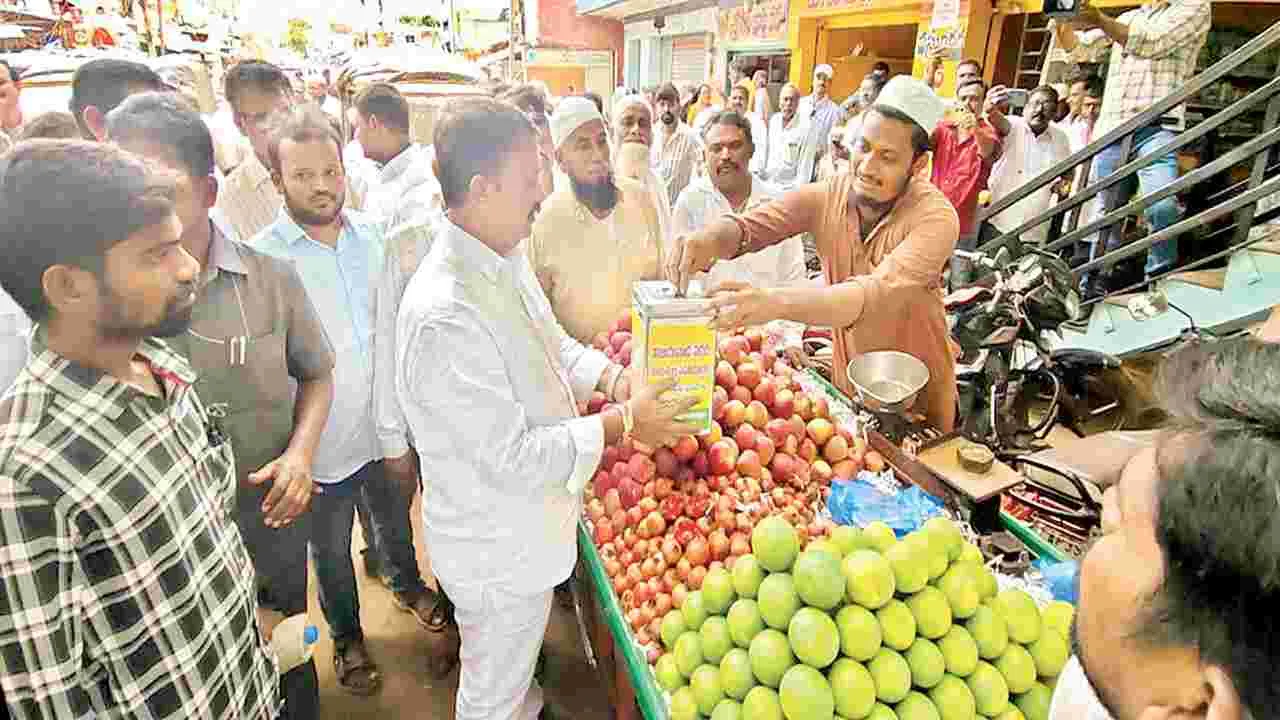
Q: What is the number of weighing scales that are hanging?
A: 0